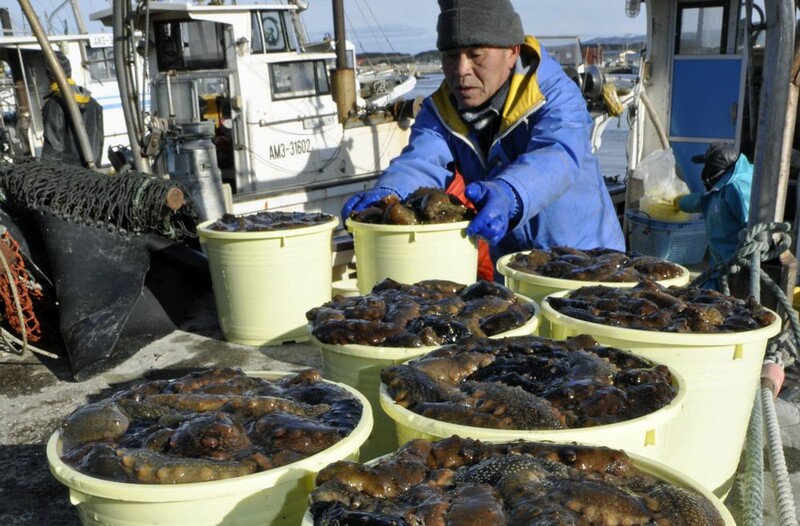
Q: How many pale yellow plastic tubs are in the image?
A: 8